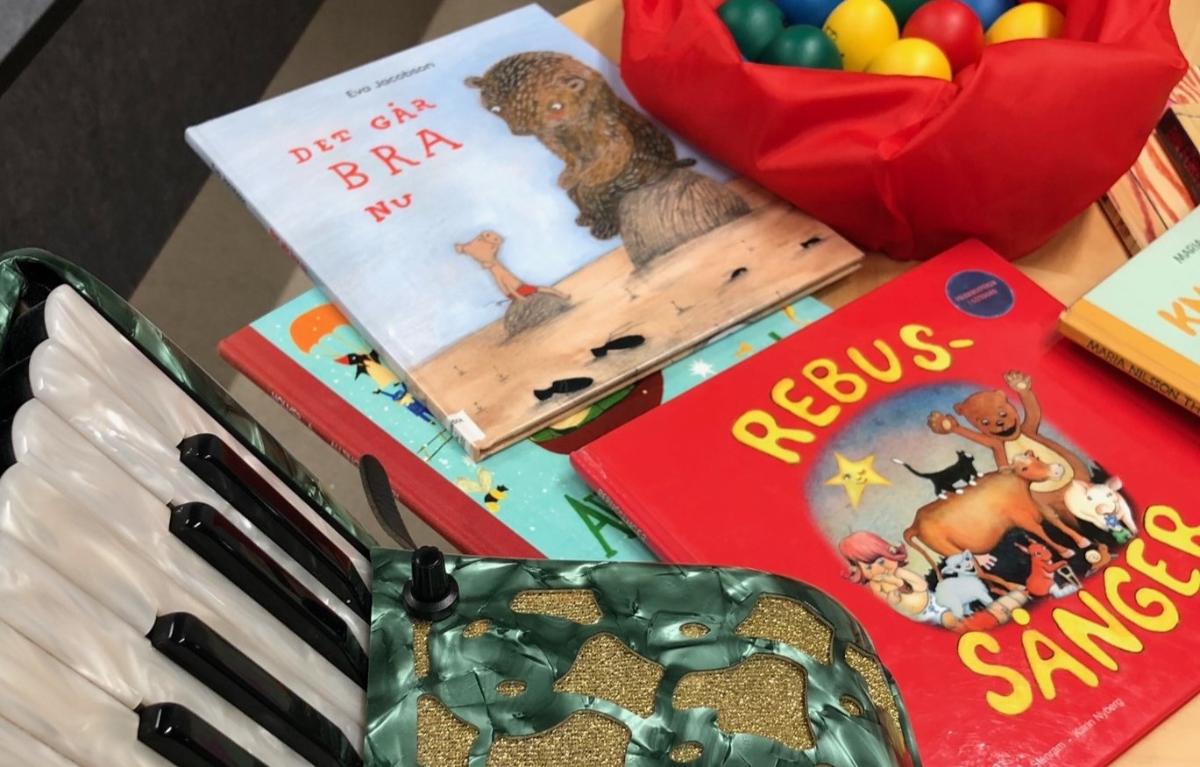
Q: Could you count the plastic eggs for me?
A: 9